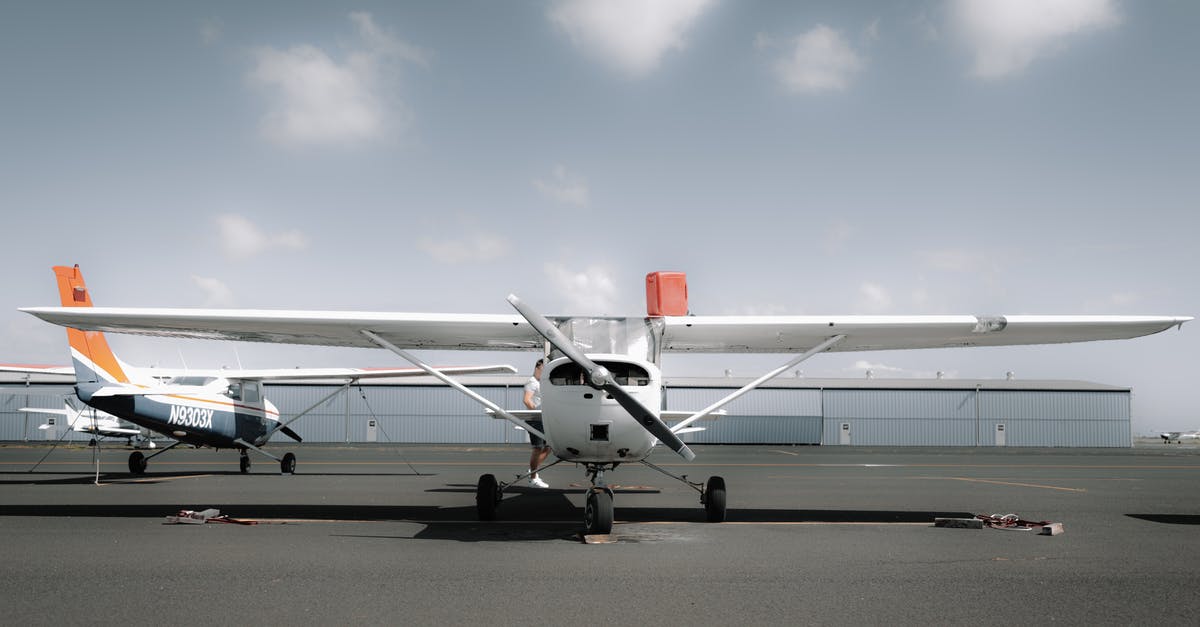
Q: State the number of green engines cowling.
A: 0